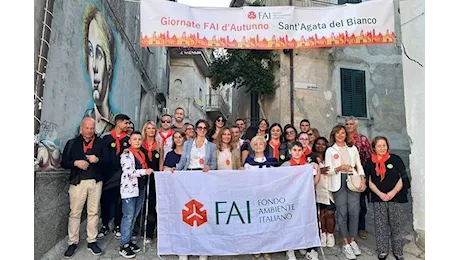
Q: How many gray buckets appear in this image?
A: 0